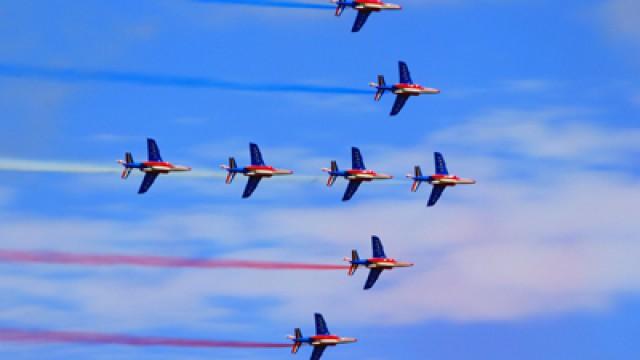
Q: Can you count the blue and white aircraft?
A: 8